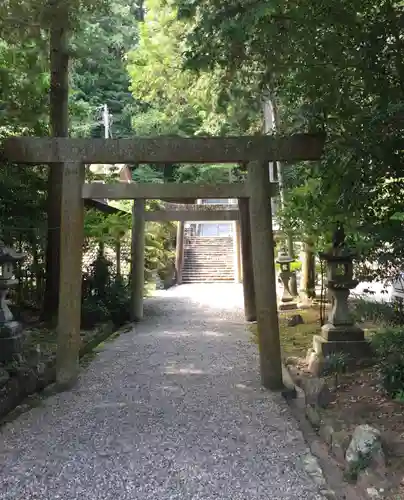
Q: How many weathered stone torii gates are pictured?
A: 3